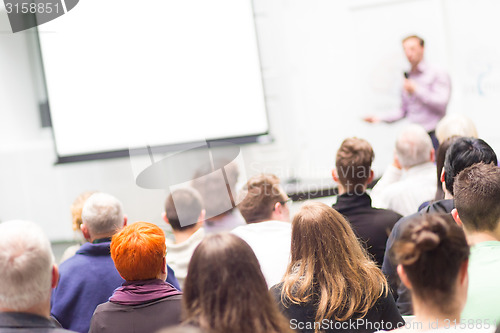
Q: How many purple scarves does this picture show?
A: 1